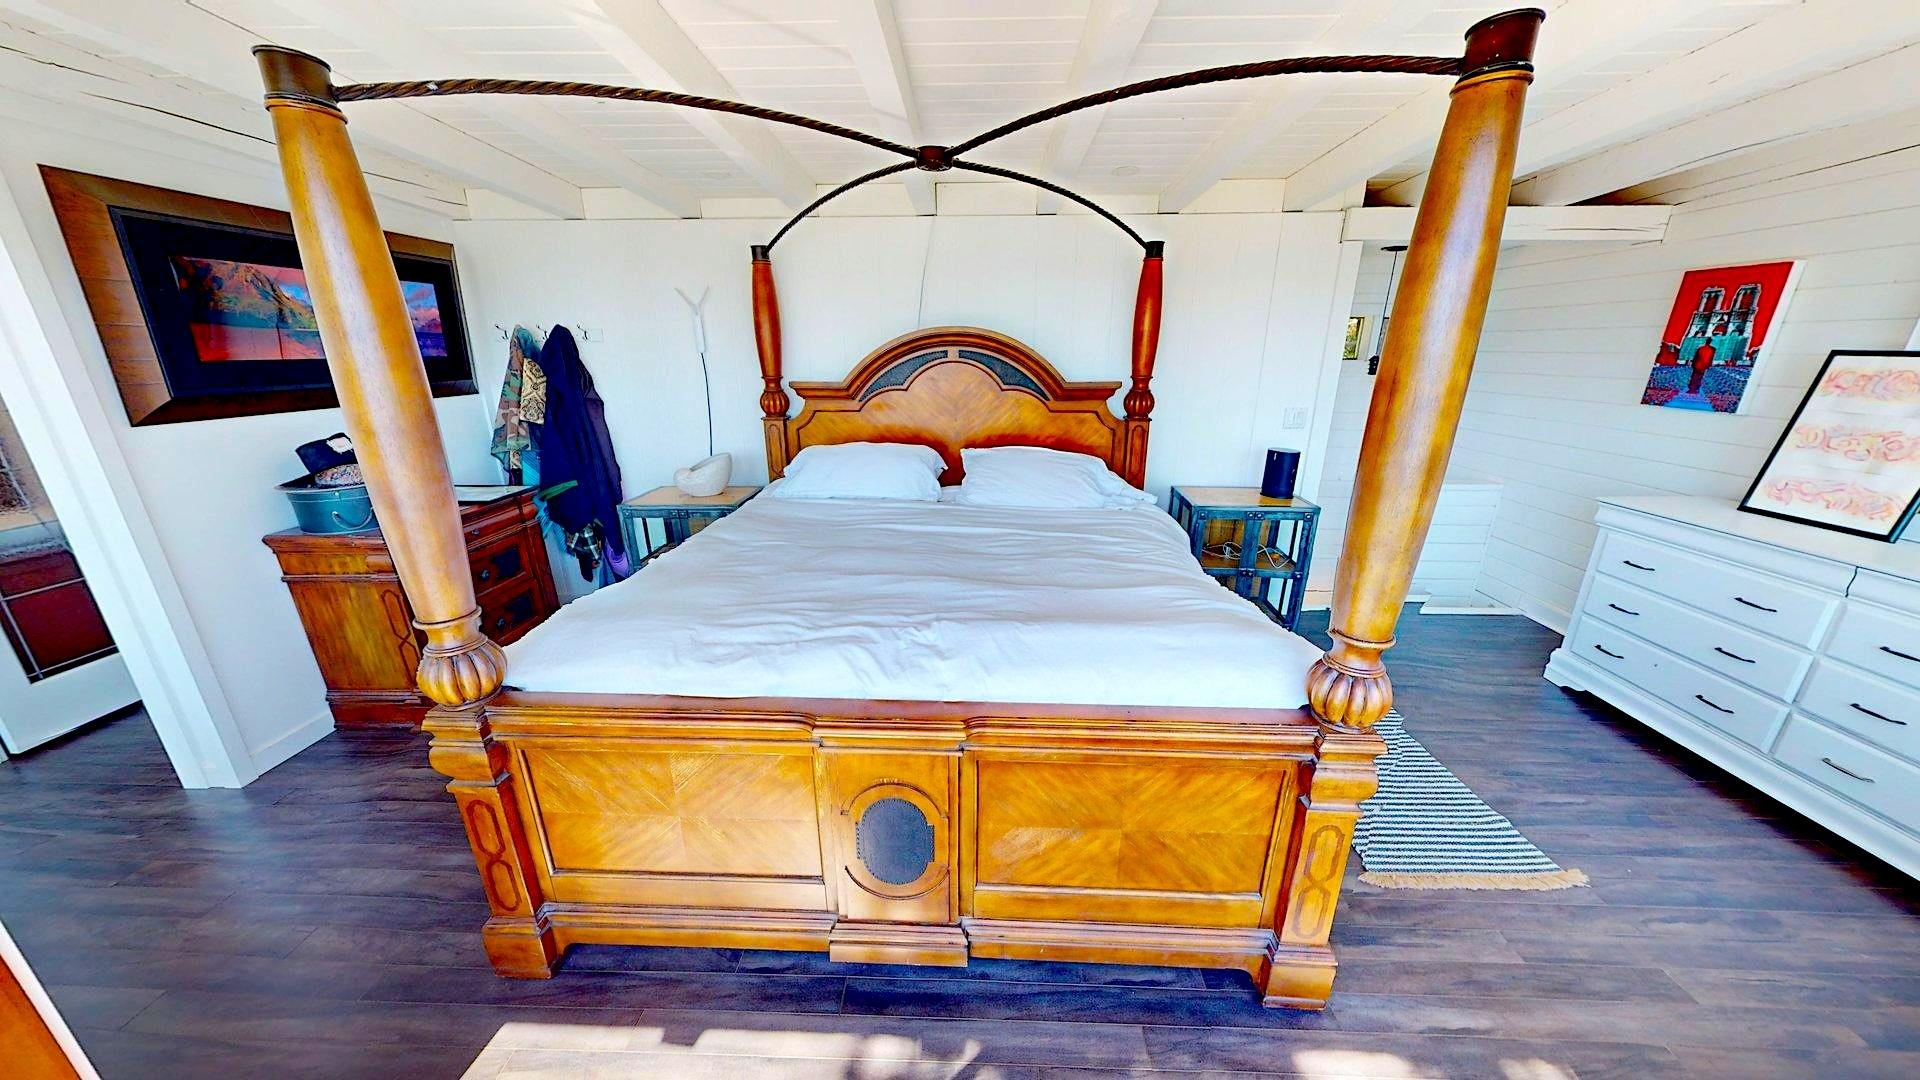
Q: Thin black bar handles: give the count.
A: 9